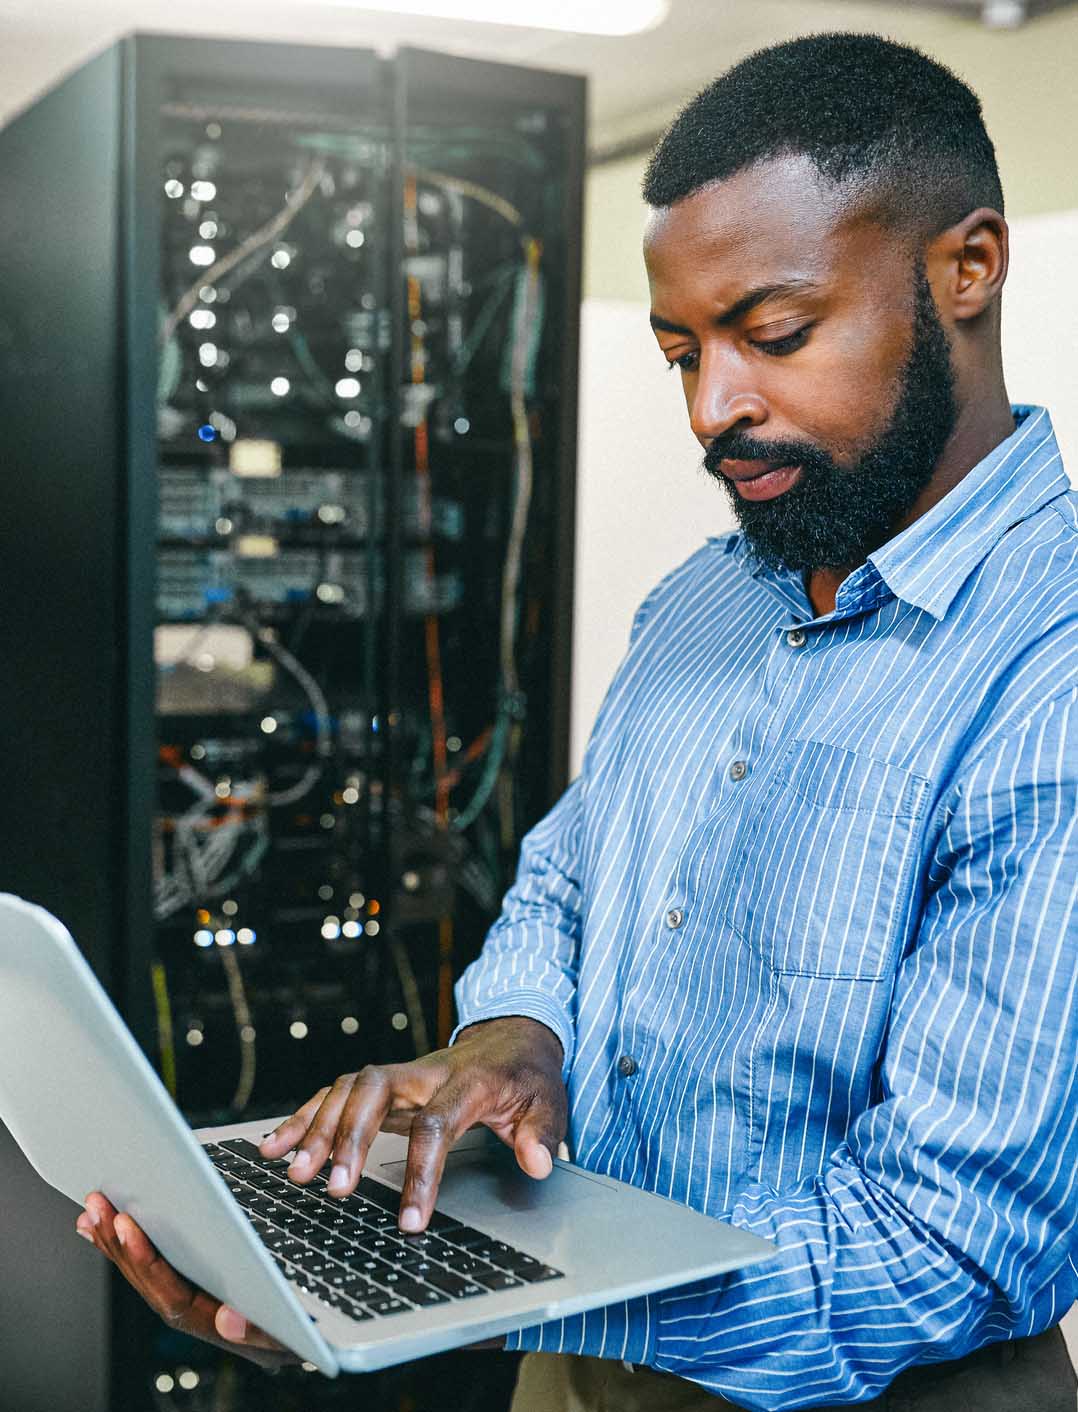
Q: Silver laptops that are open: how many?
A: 1